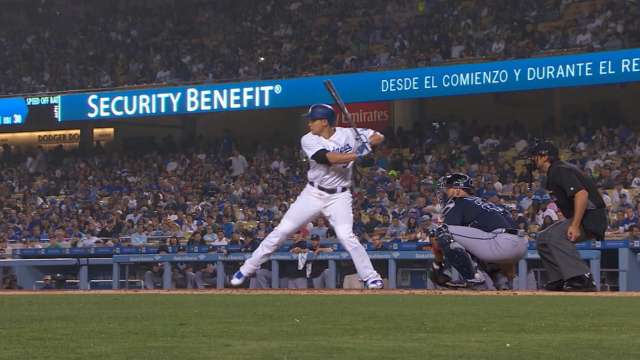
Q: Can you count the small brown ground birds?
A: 0